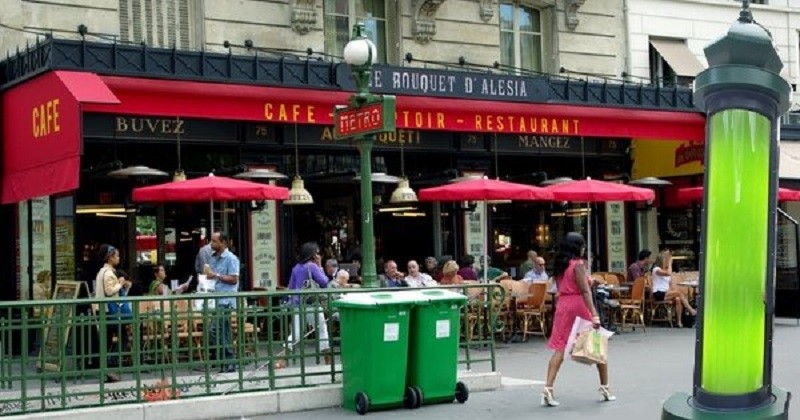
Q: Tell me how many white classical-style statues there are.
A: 0